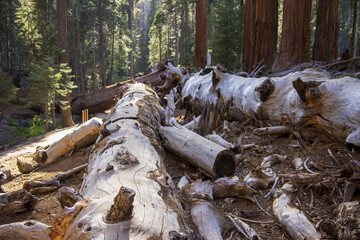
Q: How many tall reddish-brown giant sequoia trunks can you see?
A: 4